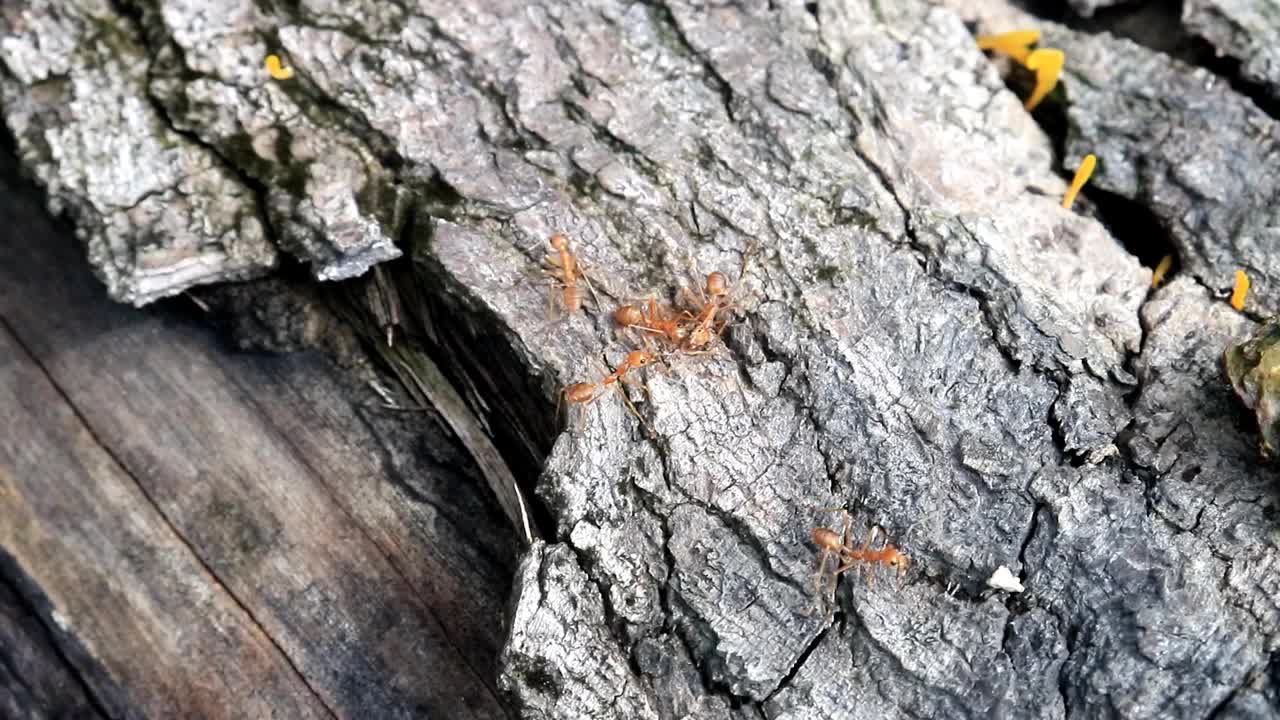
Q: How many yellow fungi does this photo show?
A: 6